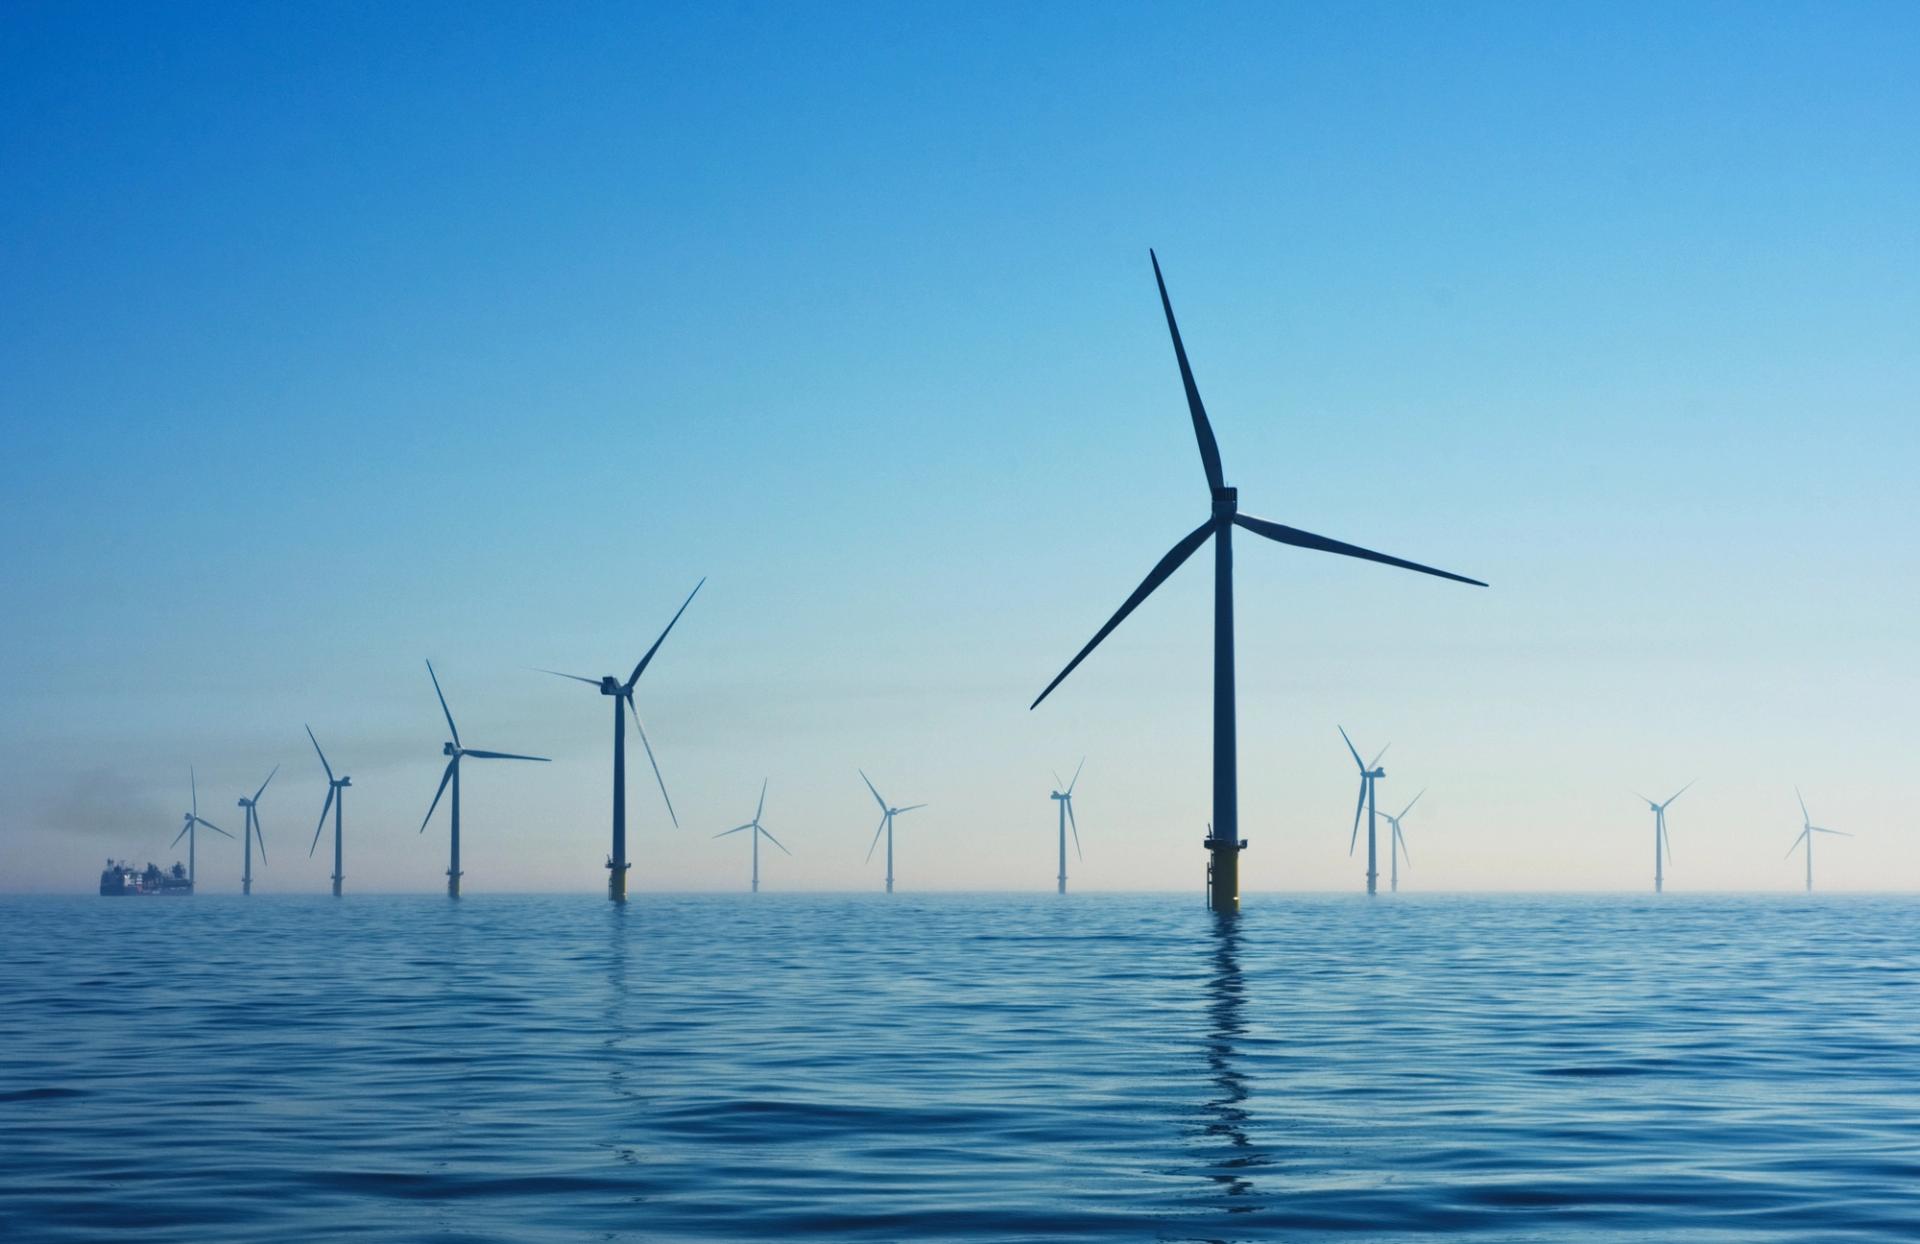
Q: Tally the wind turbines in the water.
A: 13